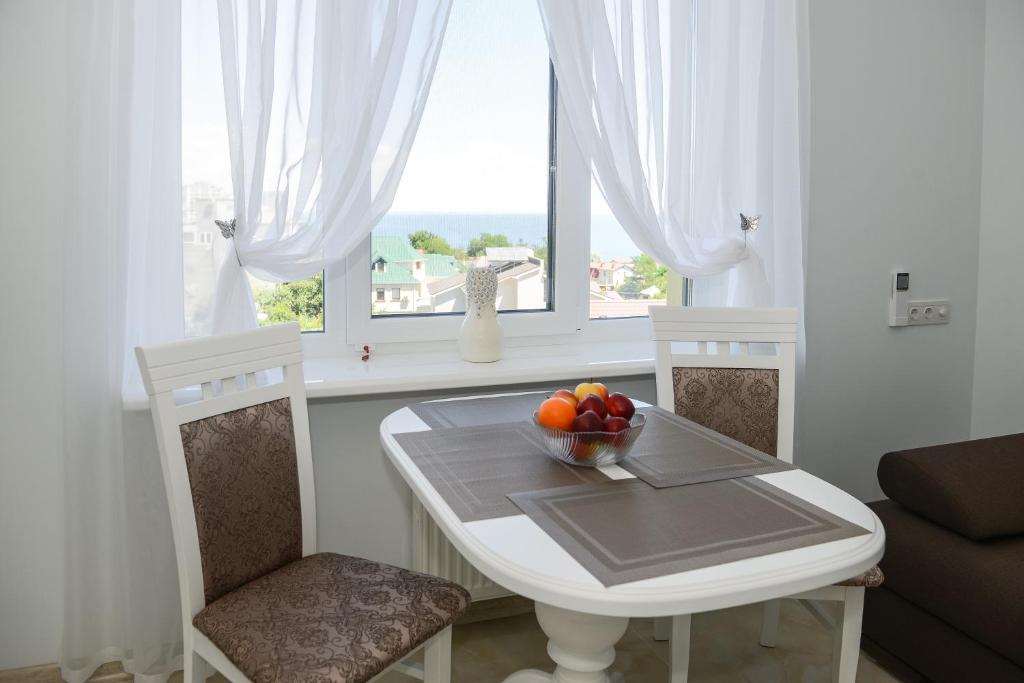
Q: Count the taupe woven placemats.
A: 4